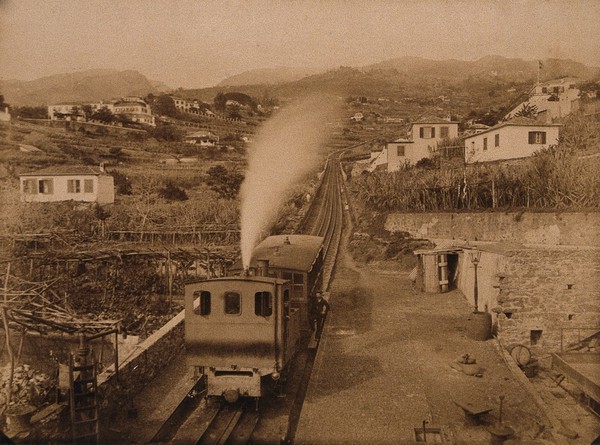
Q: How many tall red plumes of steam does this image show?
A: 0